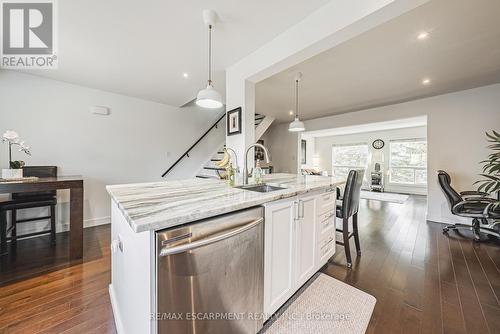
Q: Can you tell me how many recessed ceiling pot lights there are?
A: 4